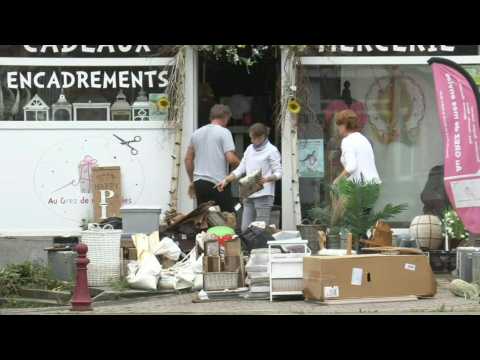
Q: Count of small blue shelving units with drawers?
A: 0